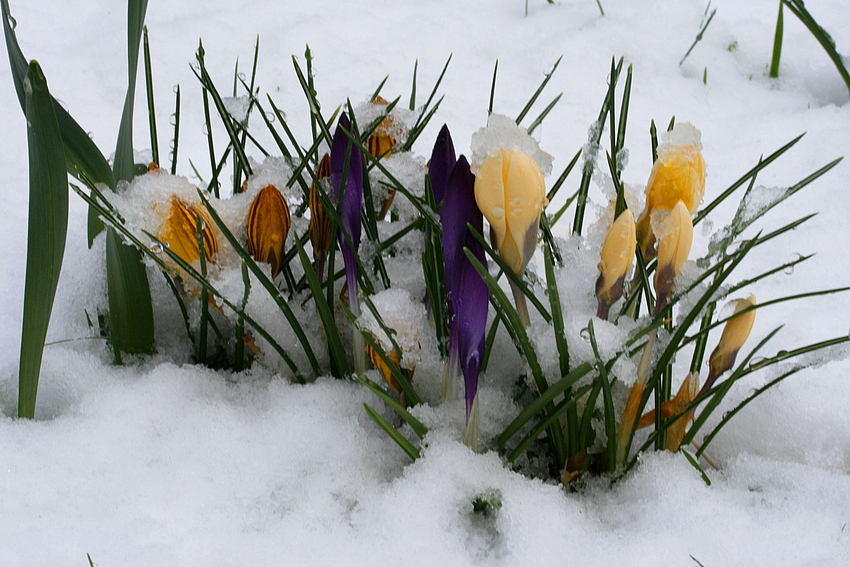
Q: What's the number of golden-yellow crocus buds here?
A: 10